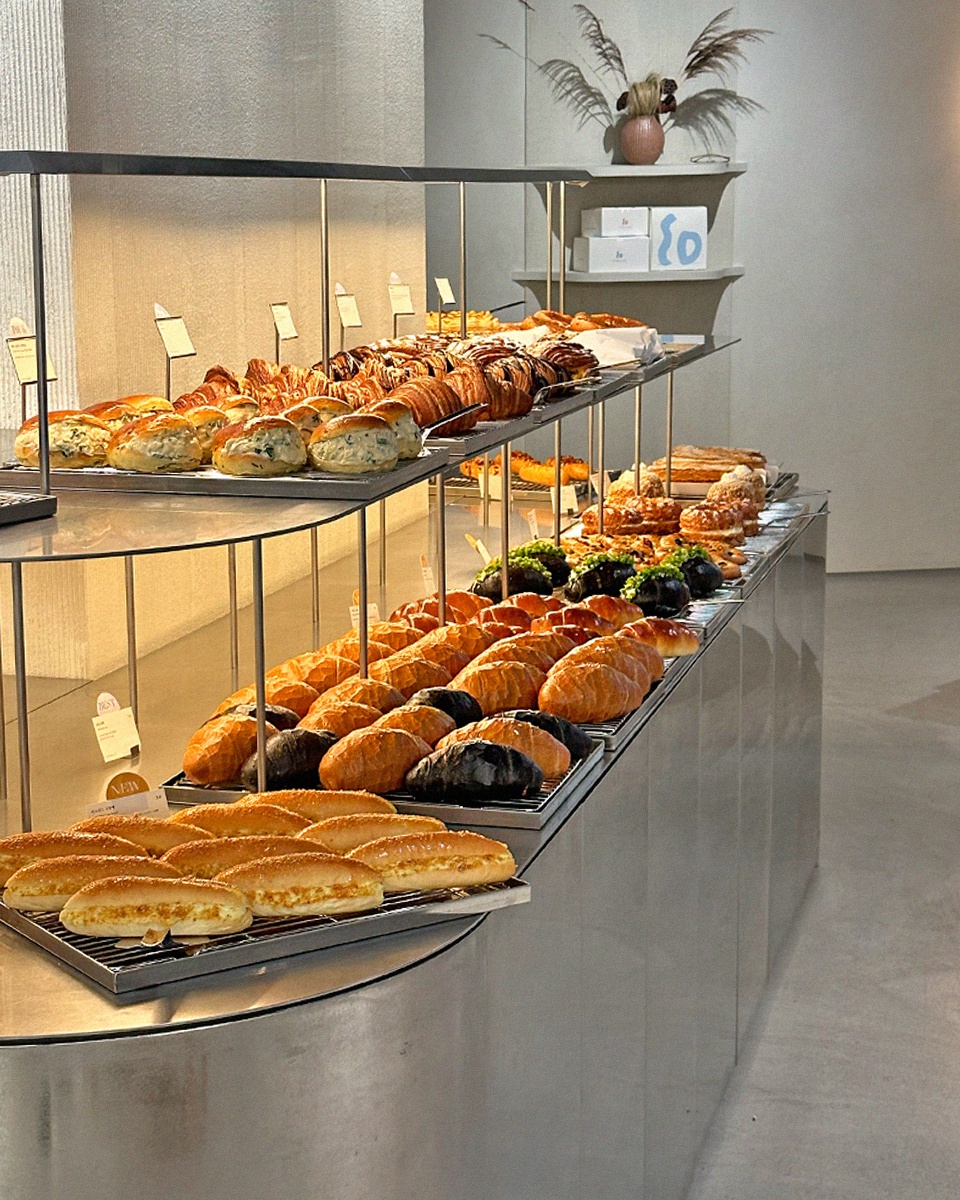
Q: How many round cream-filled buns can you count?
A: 11